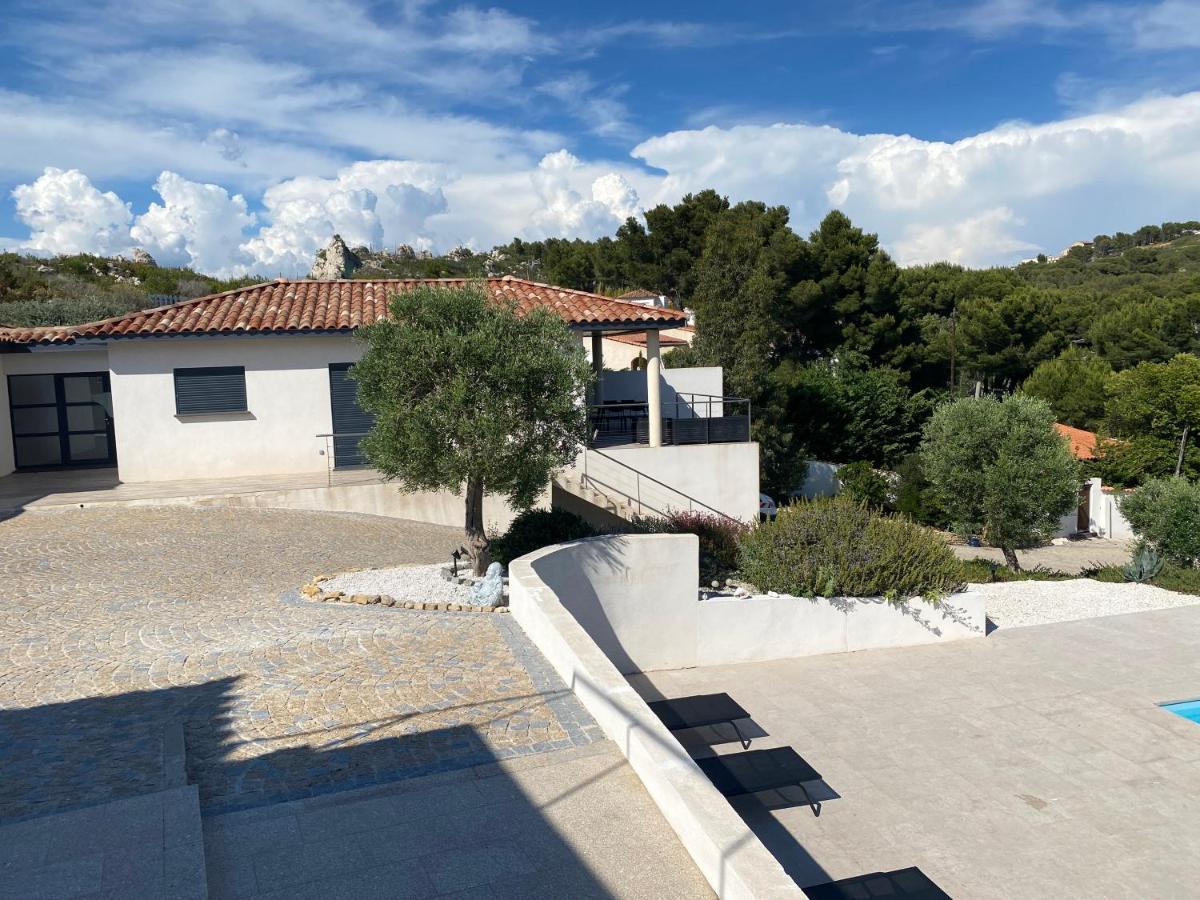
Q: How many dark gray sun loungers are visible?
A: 3